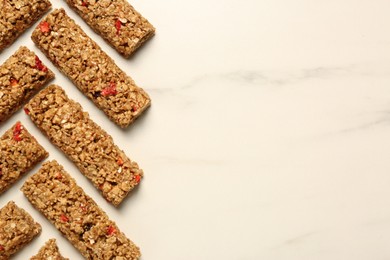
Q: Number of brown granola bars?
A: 9